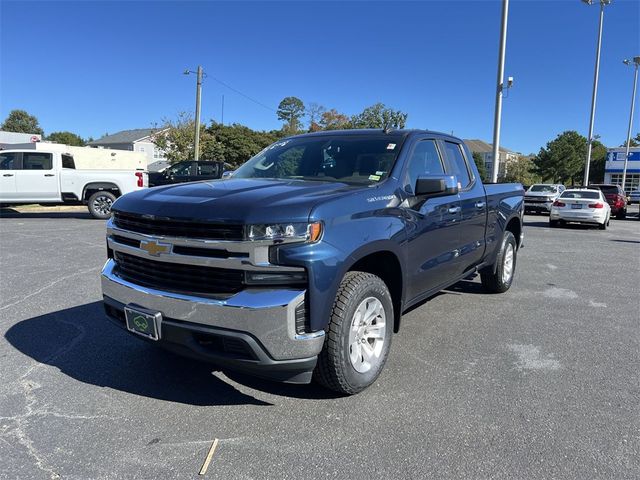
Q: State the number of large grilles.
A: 1